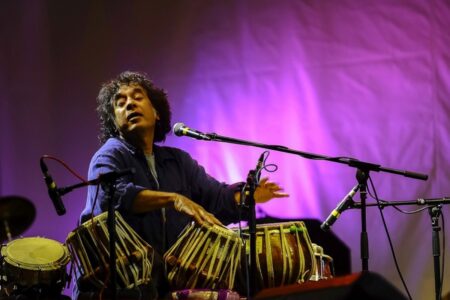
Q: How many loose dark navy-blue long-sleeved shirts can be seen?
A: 1